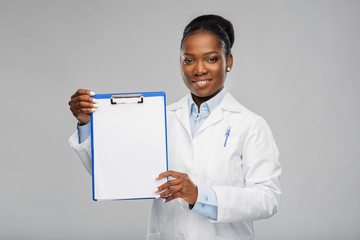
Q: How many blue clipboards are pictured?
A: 1